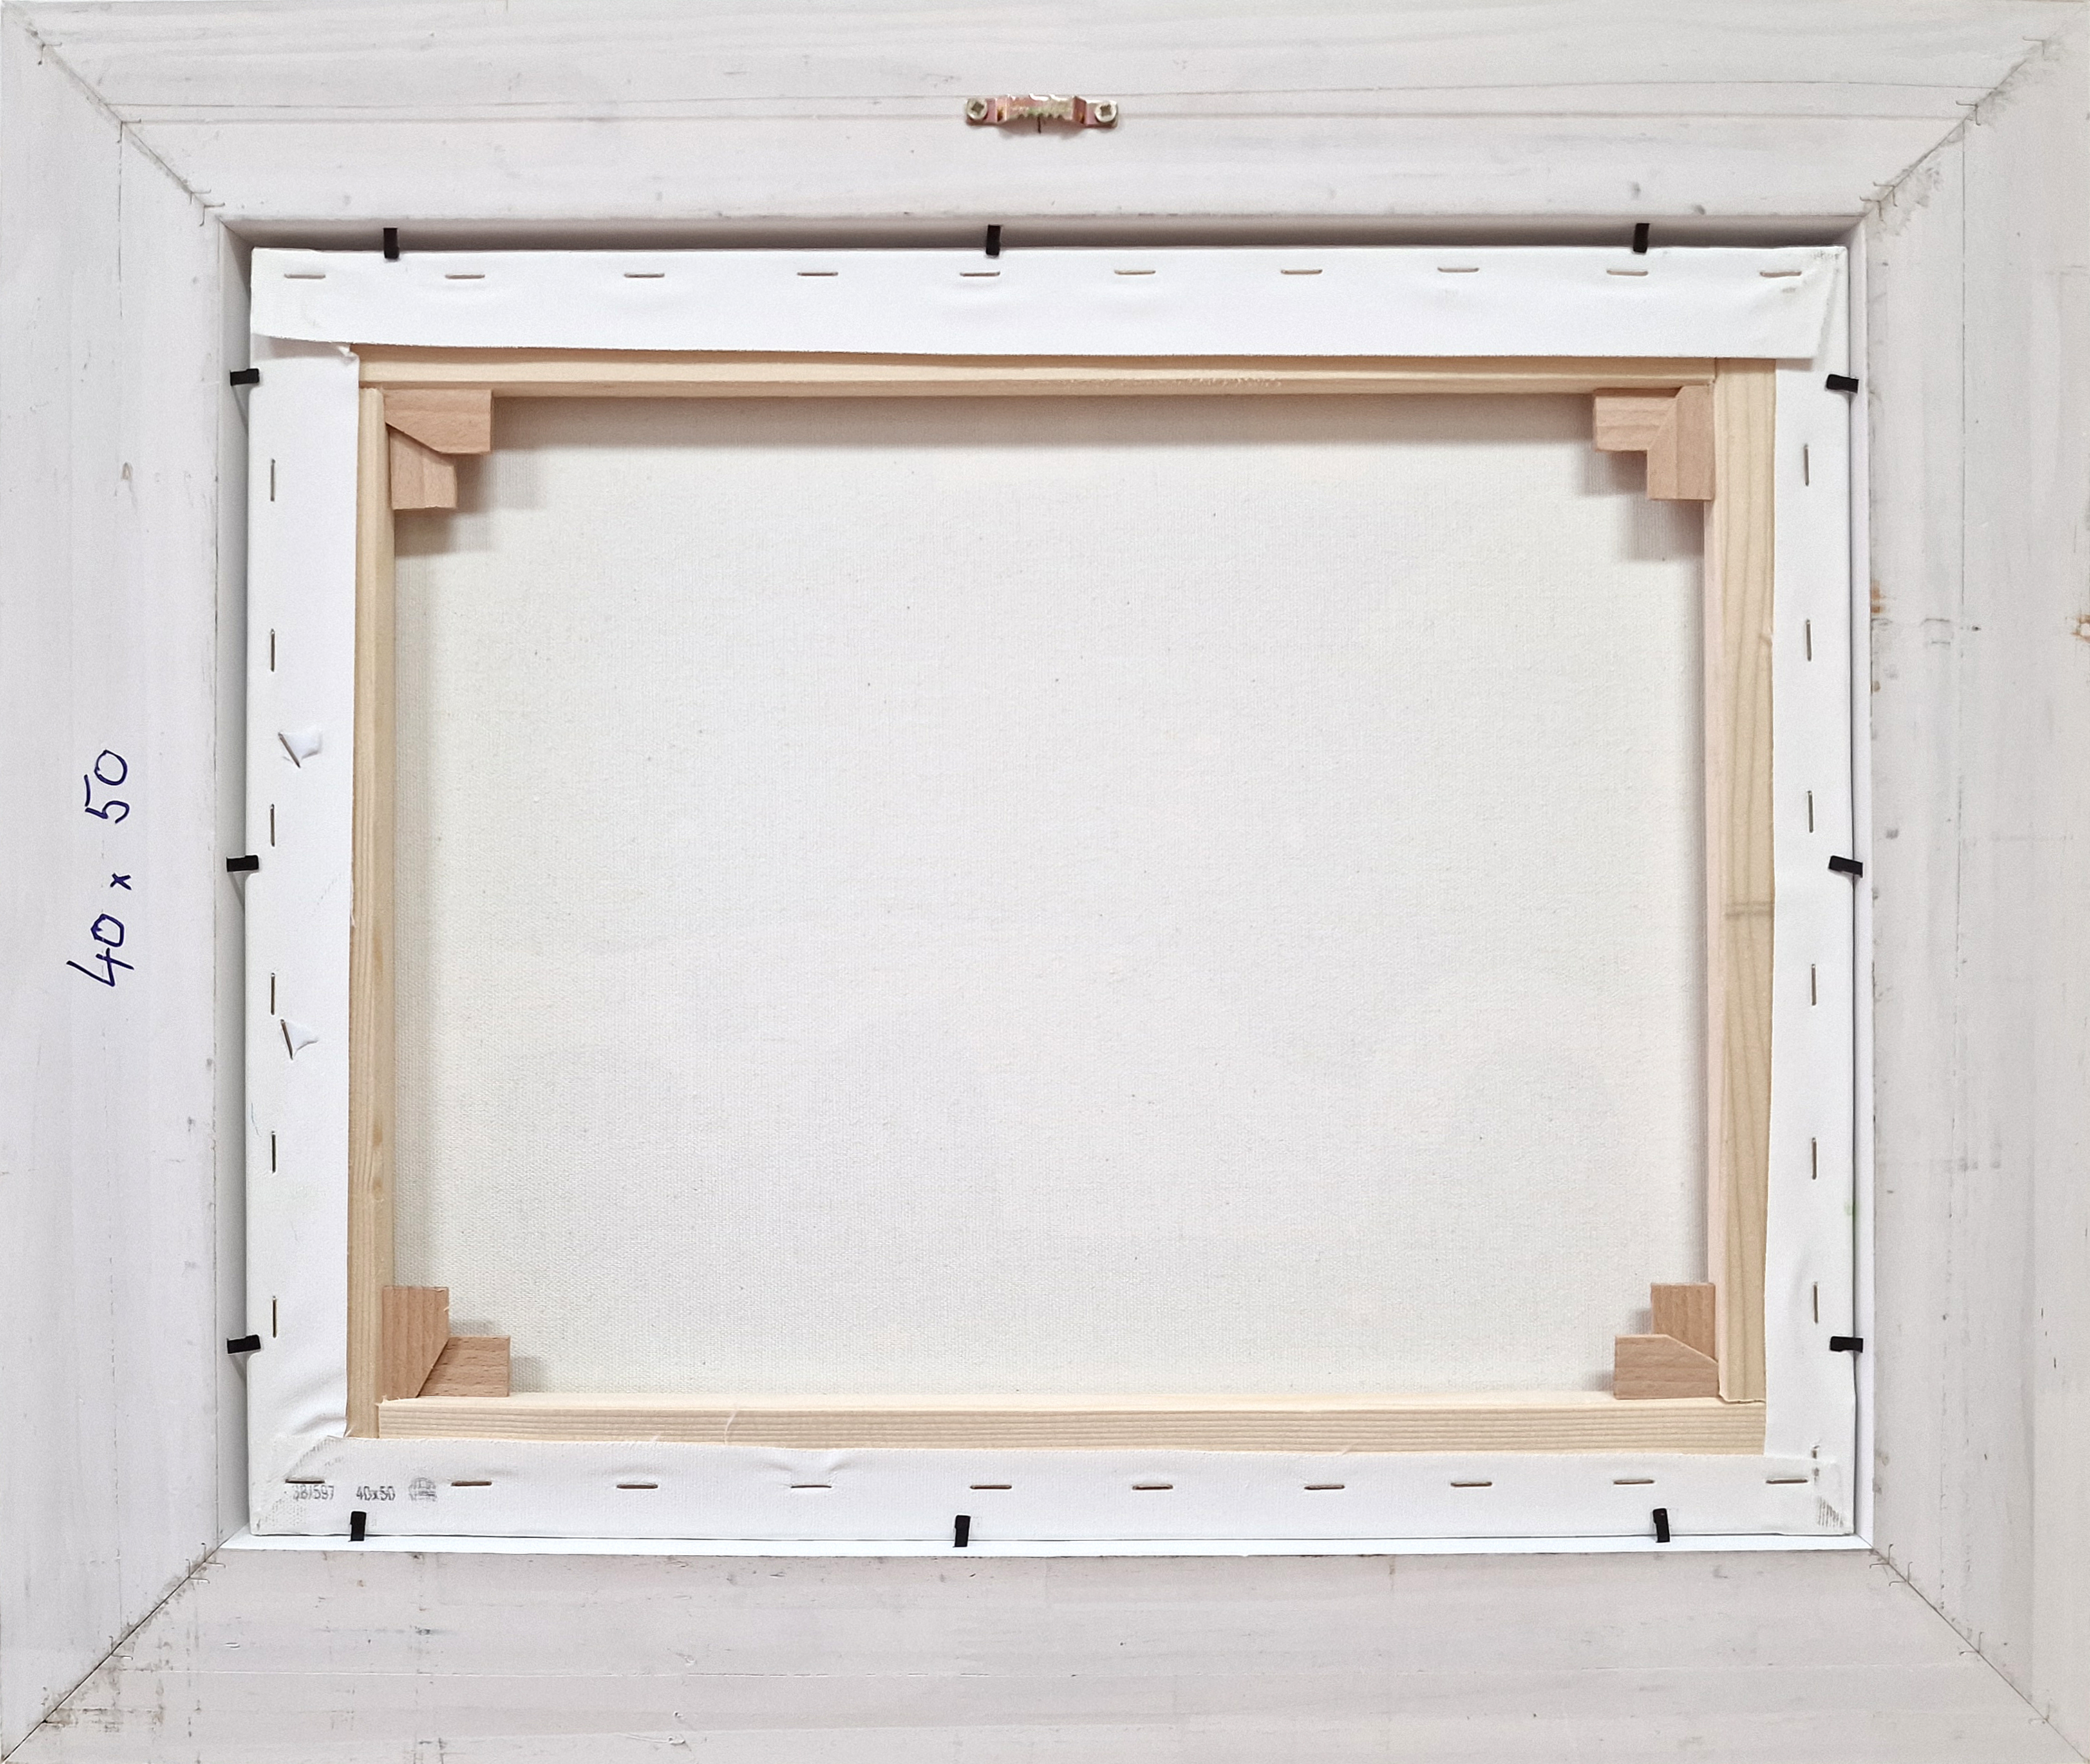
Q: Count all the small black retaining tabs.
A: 12